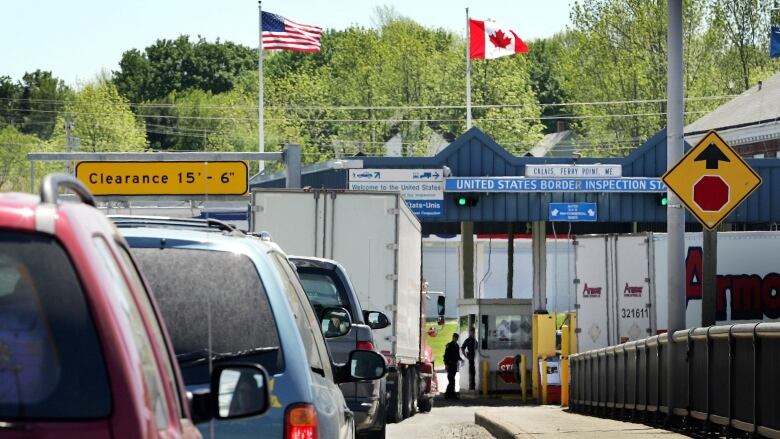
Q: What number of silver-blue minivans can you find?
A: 1